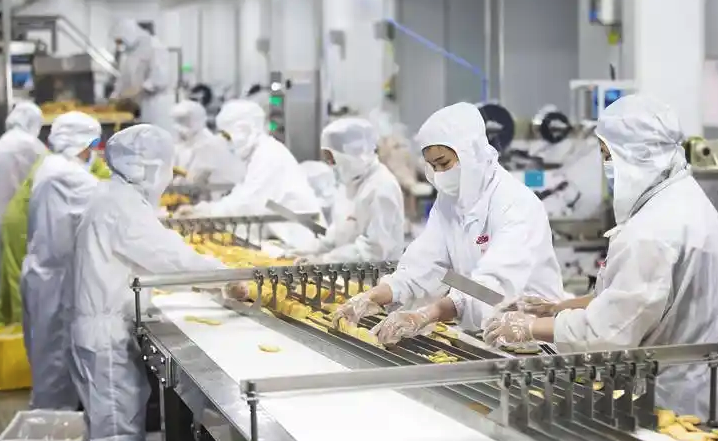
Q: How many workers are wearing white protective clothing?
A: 10